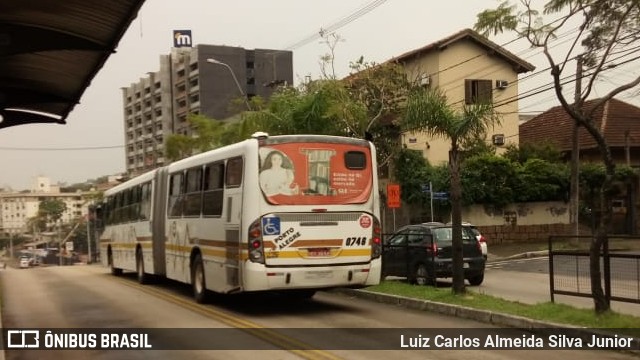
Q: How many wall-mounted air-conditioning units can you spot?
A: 3